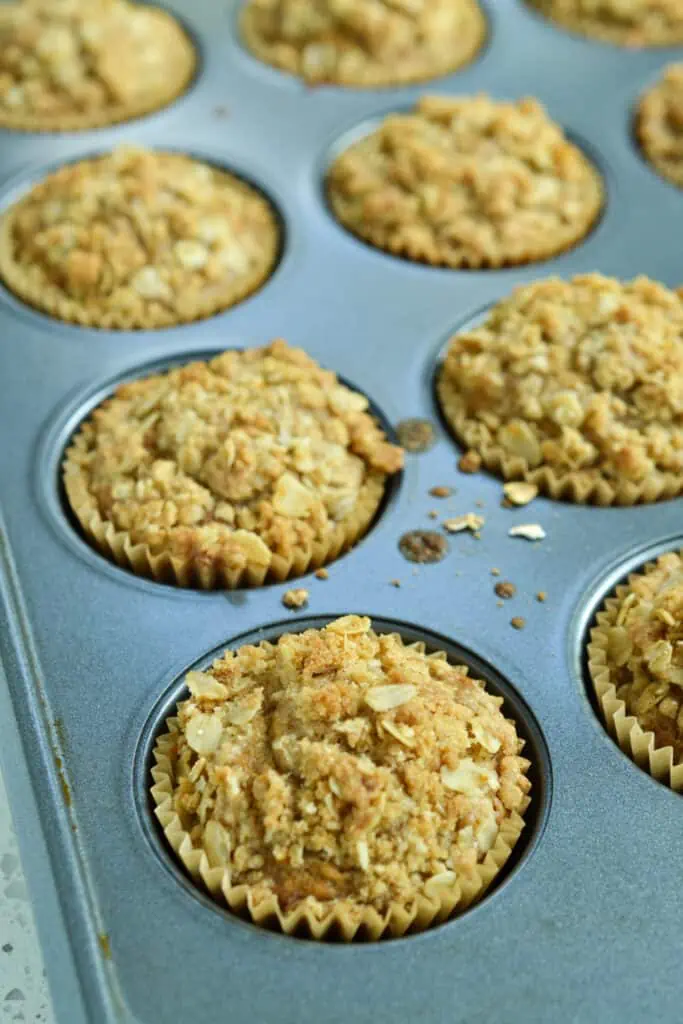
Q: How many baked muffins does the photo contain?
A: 10